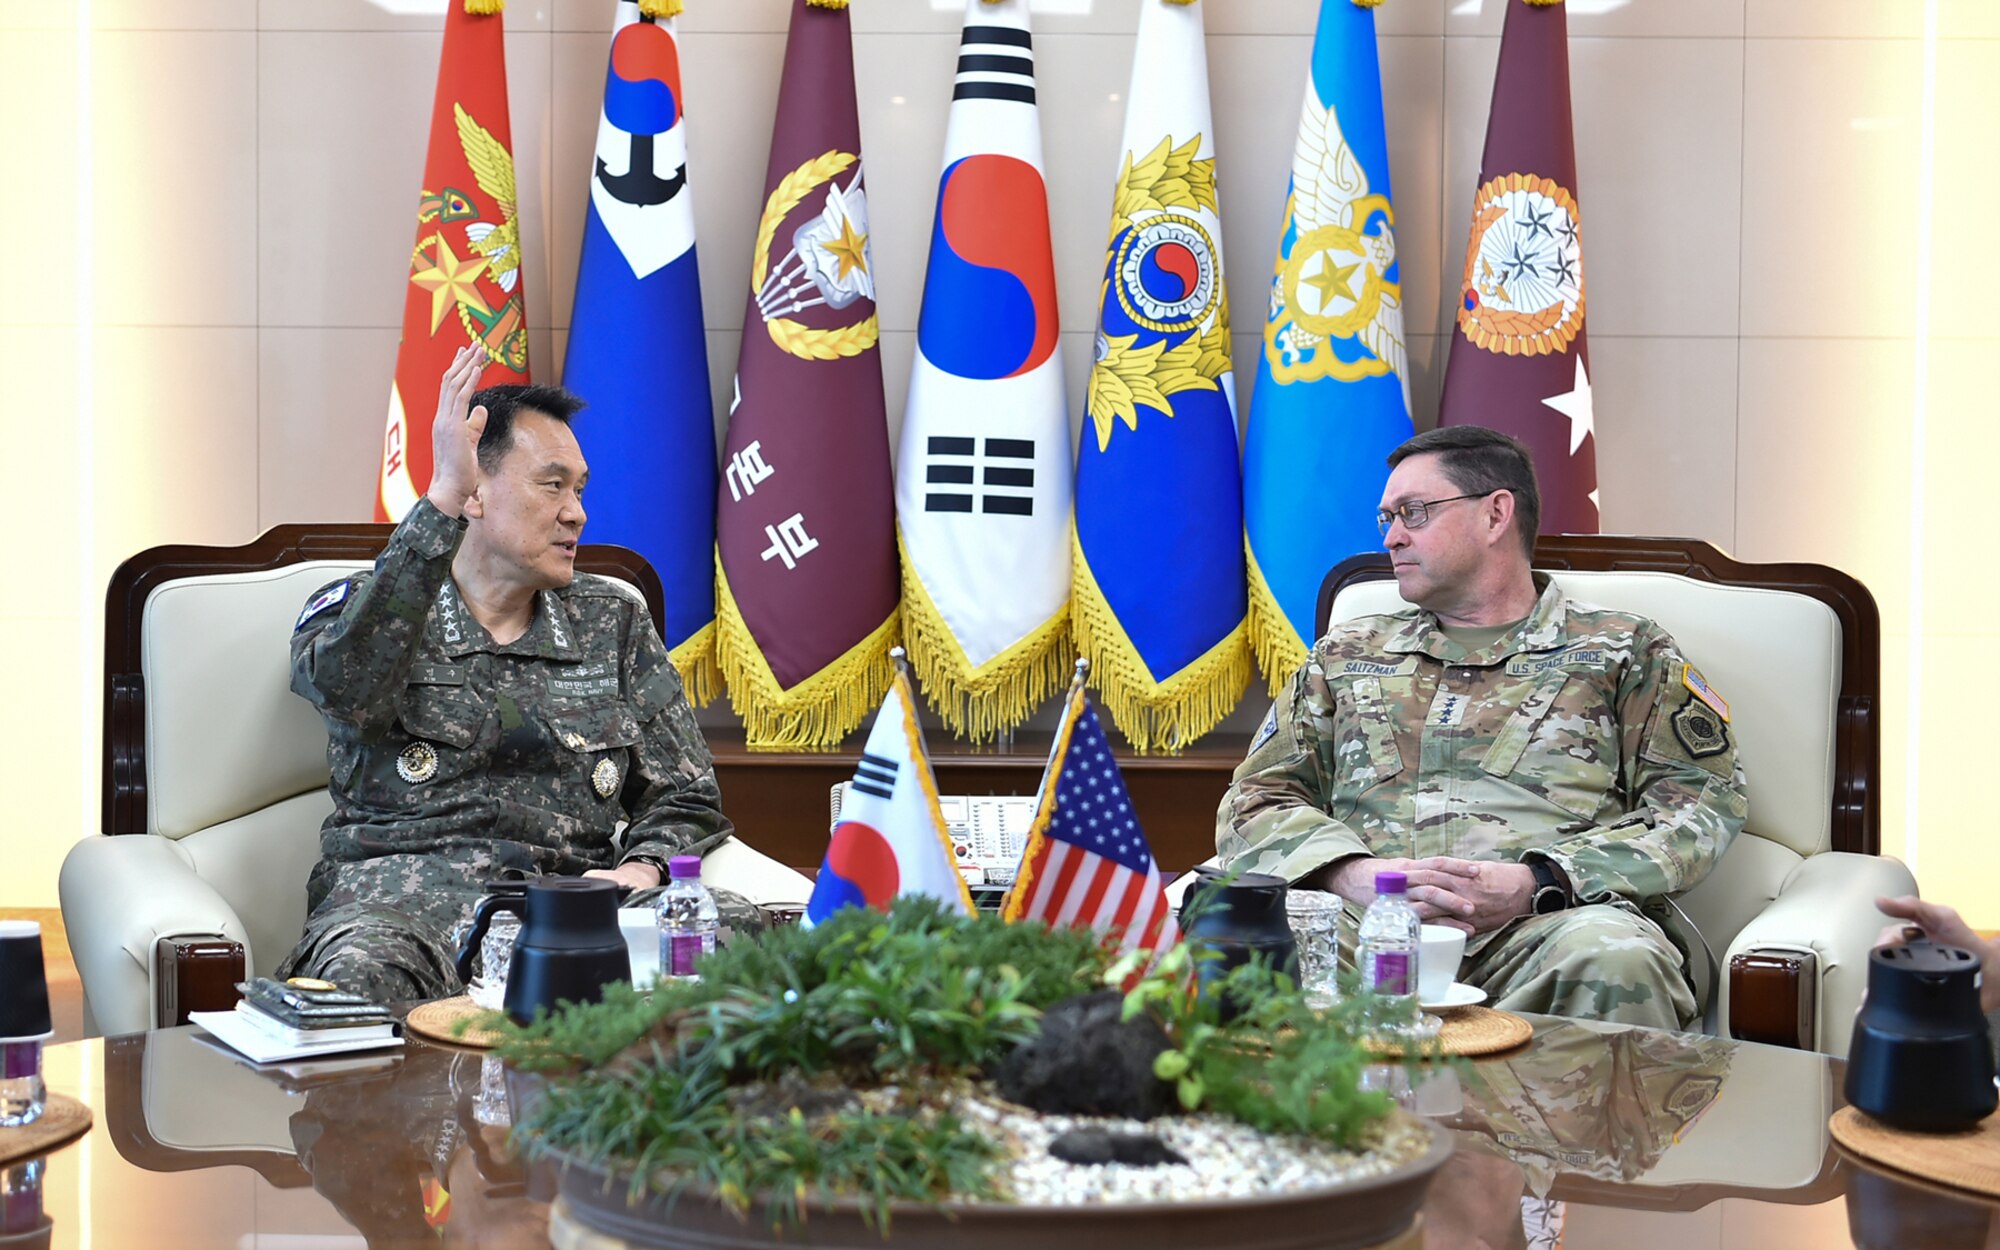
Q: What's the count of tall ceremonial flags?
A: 7